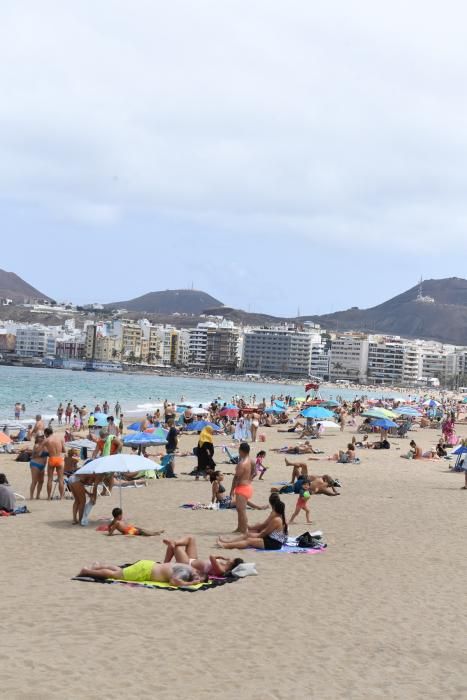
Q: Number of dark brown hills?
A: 3